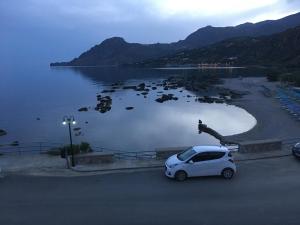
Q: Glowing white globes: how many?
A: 2